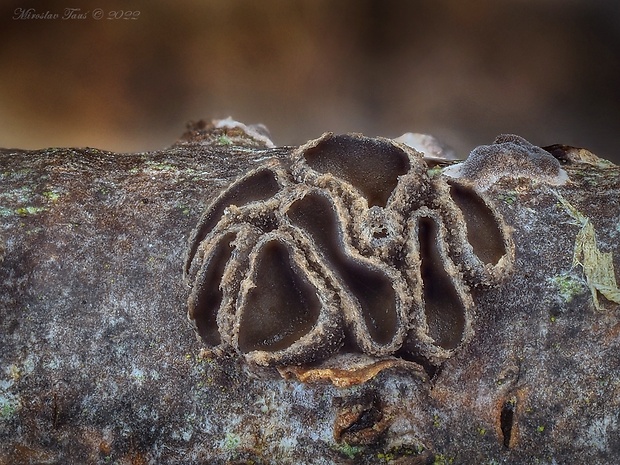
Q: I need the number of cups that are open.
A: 7